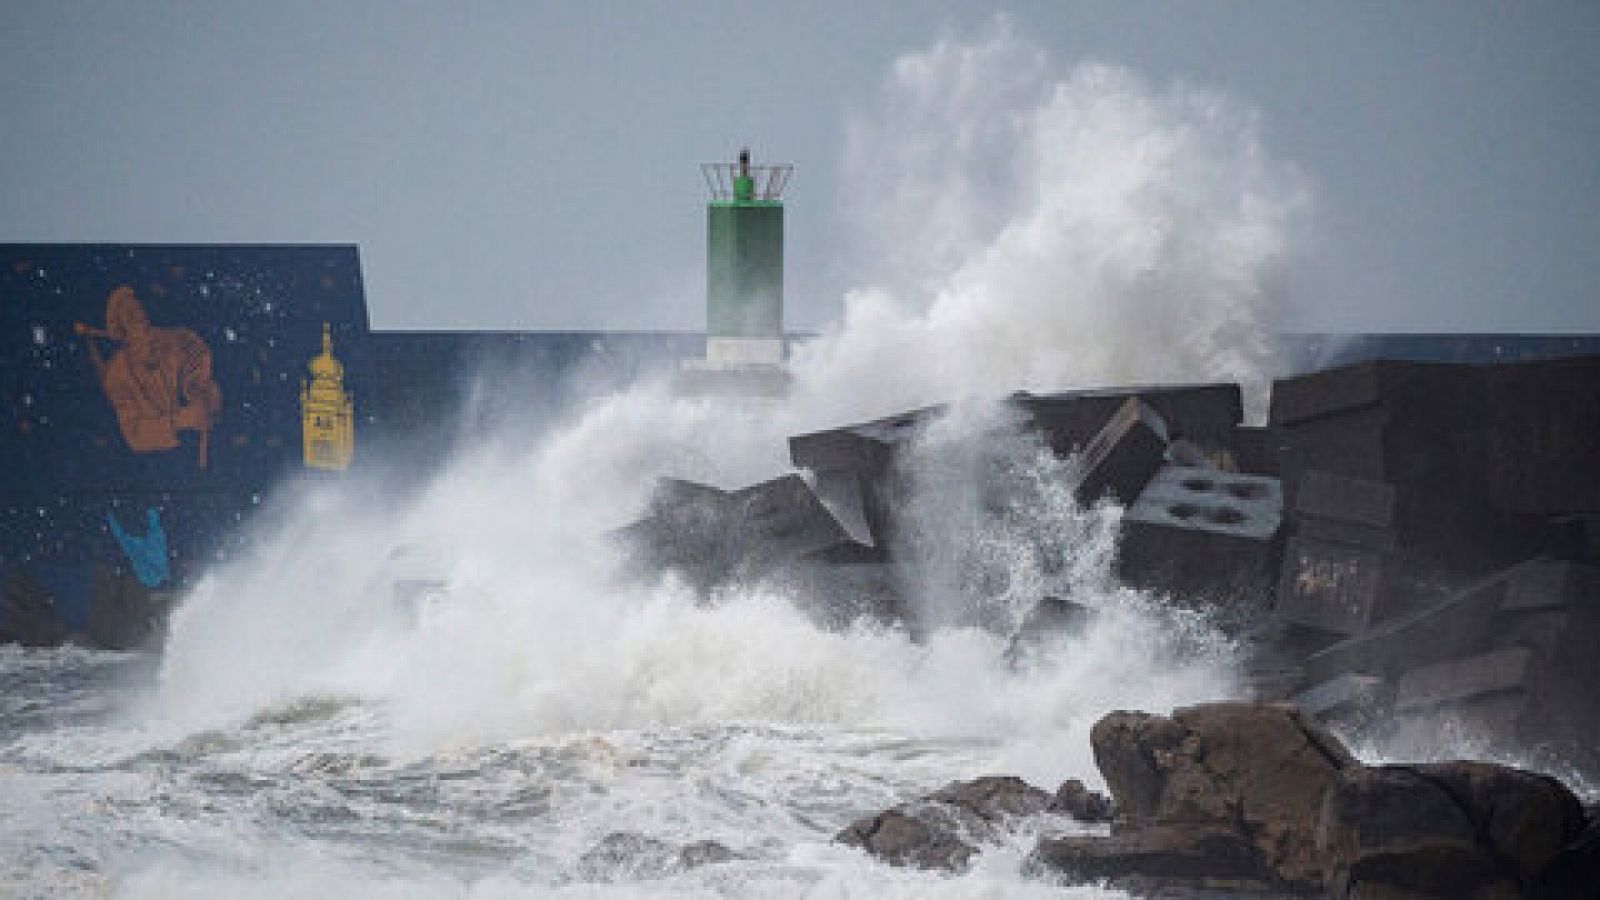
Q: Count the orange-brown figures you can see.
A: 1